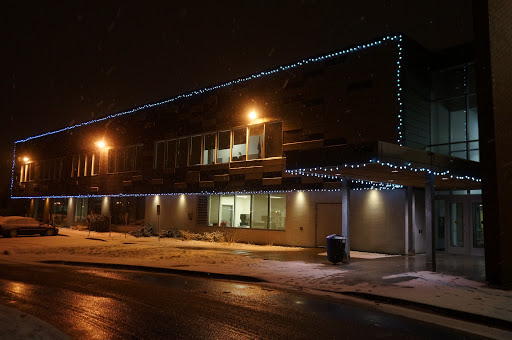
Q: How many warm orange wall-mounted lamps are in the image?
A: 3